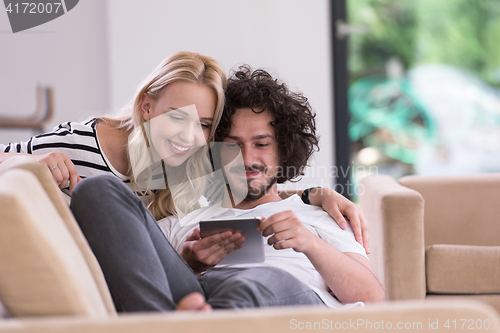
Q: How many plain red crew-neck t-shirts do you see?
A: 0